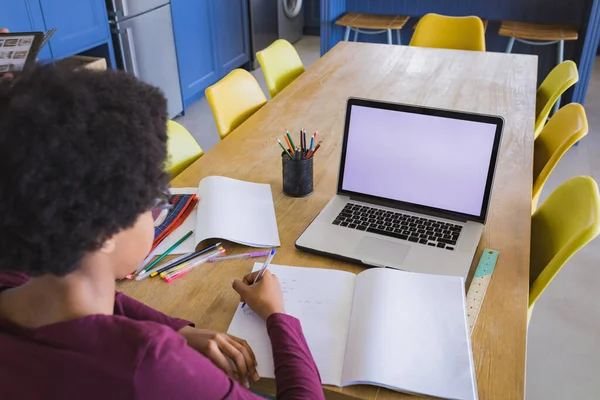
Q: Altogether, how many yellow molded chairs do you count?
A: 7